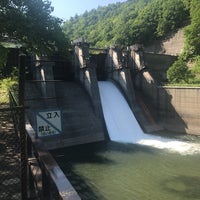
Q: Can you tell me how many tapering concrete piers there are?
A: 4